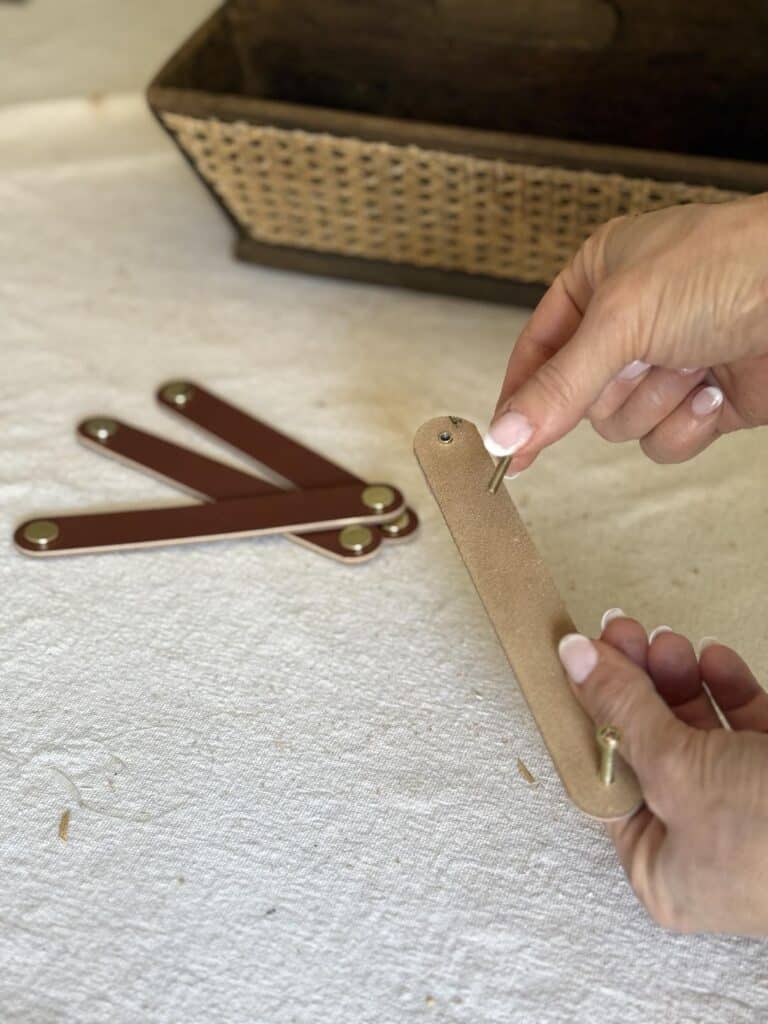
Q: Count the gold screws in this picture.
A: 2